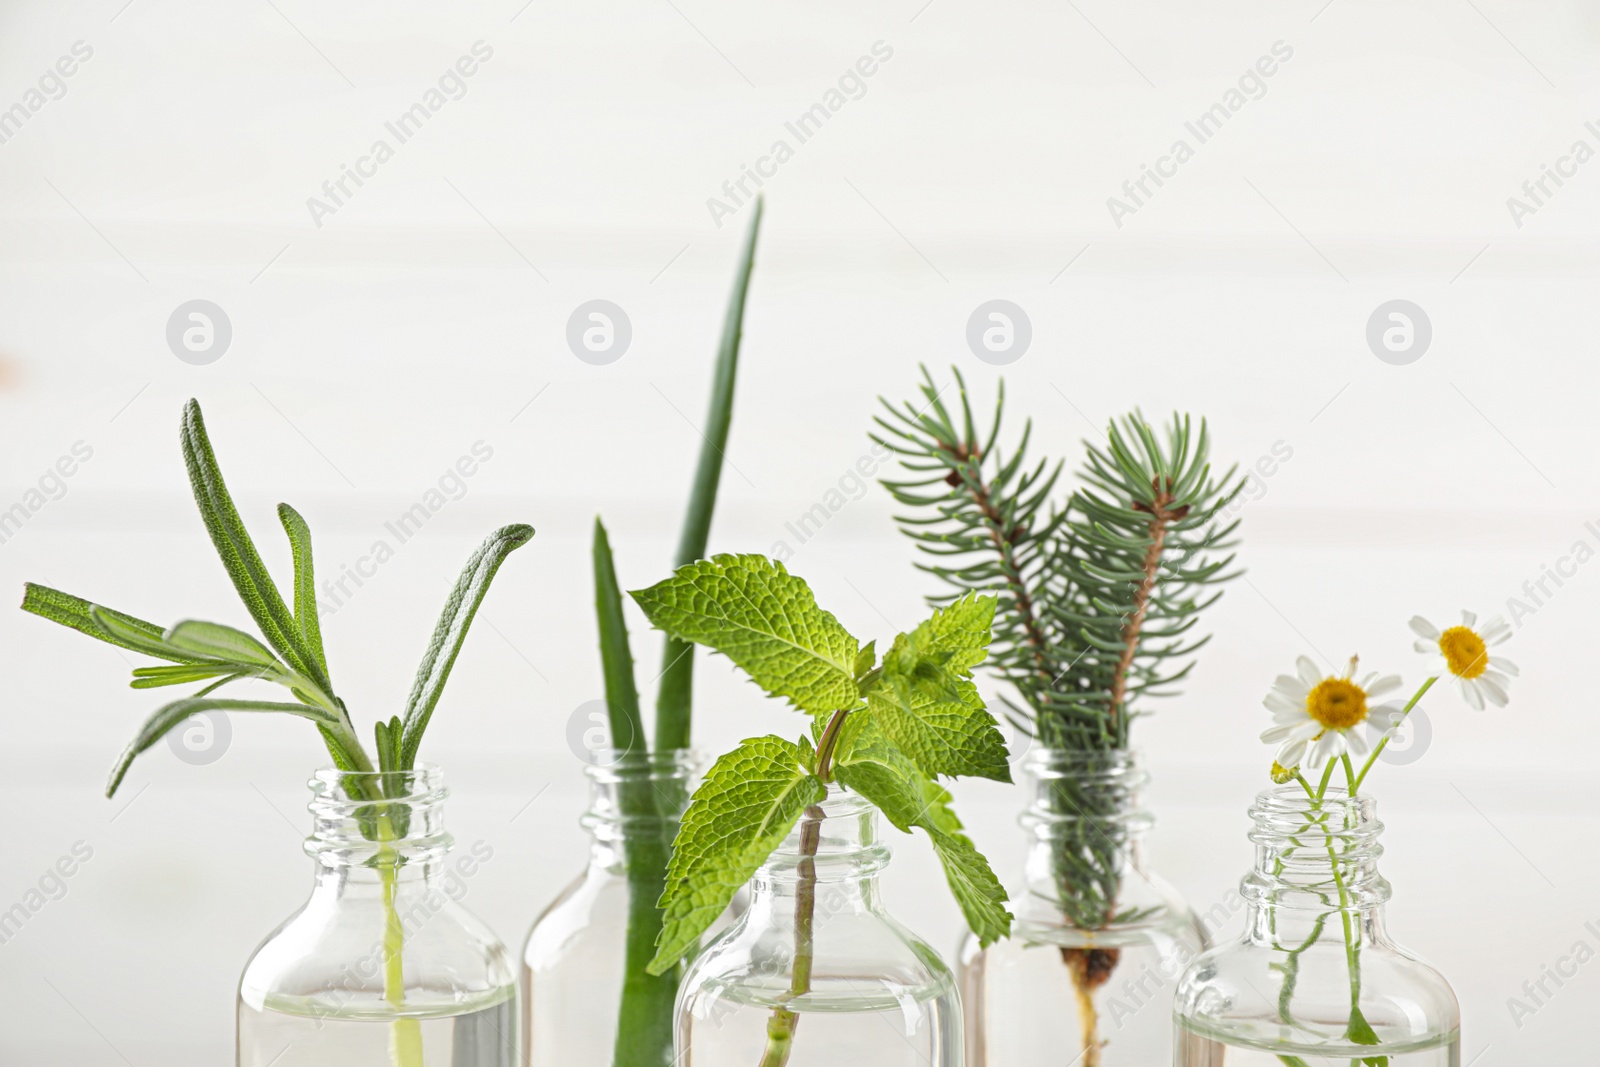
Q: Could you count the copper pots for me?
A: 0